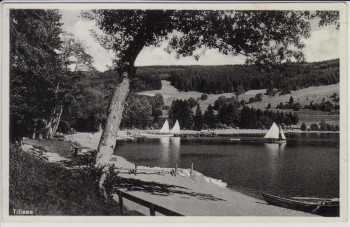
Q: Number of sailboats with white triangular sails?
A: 3